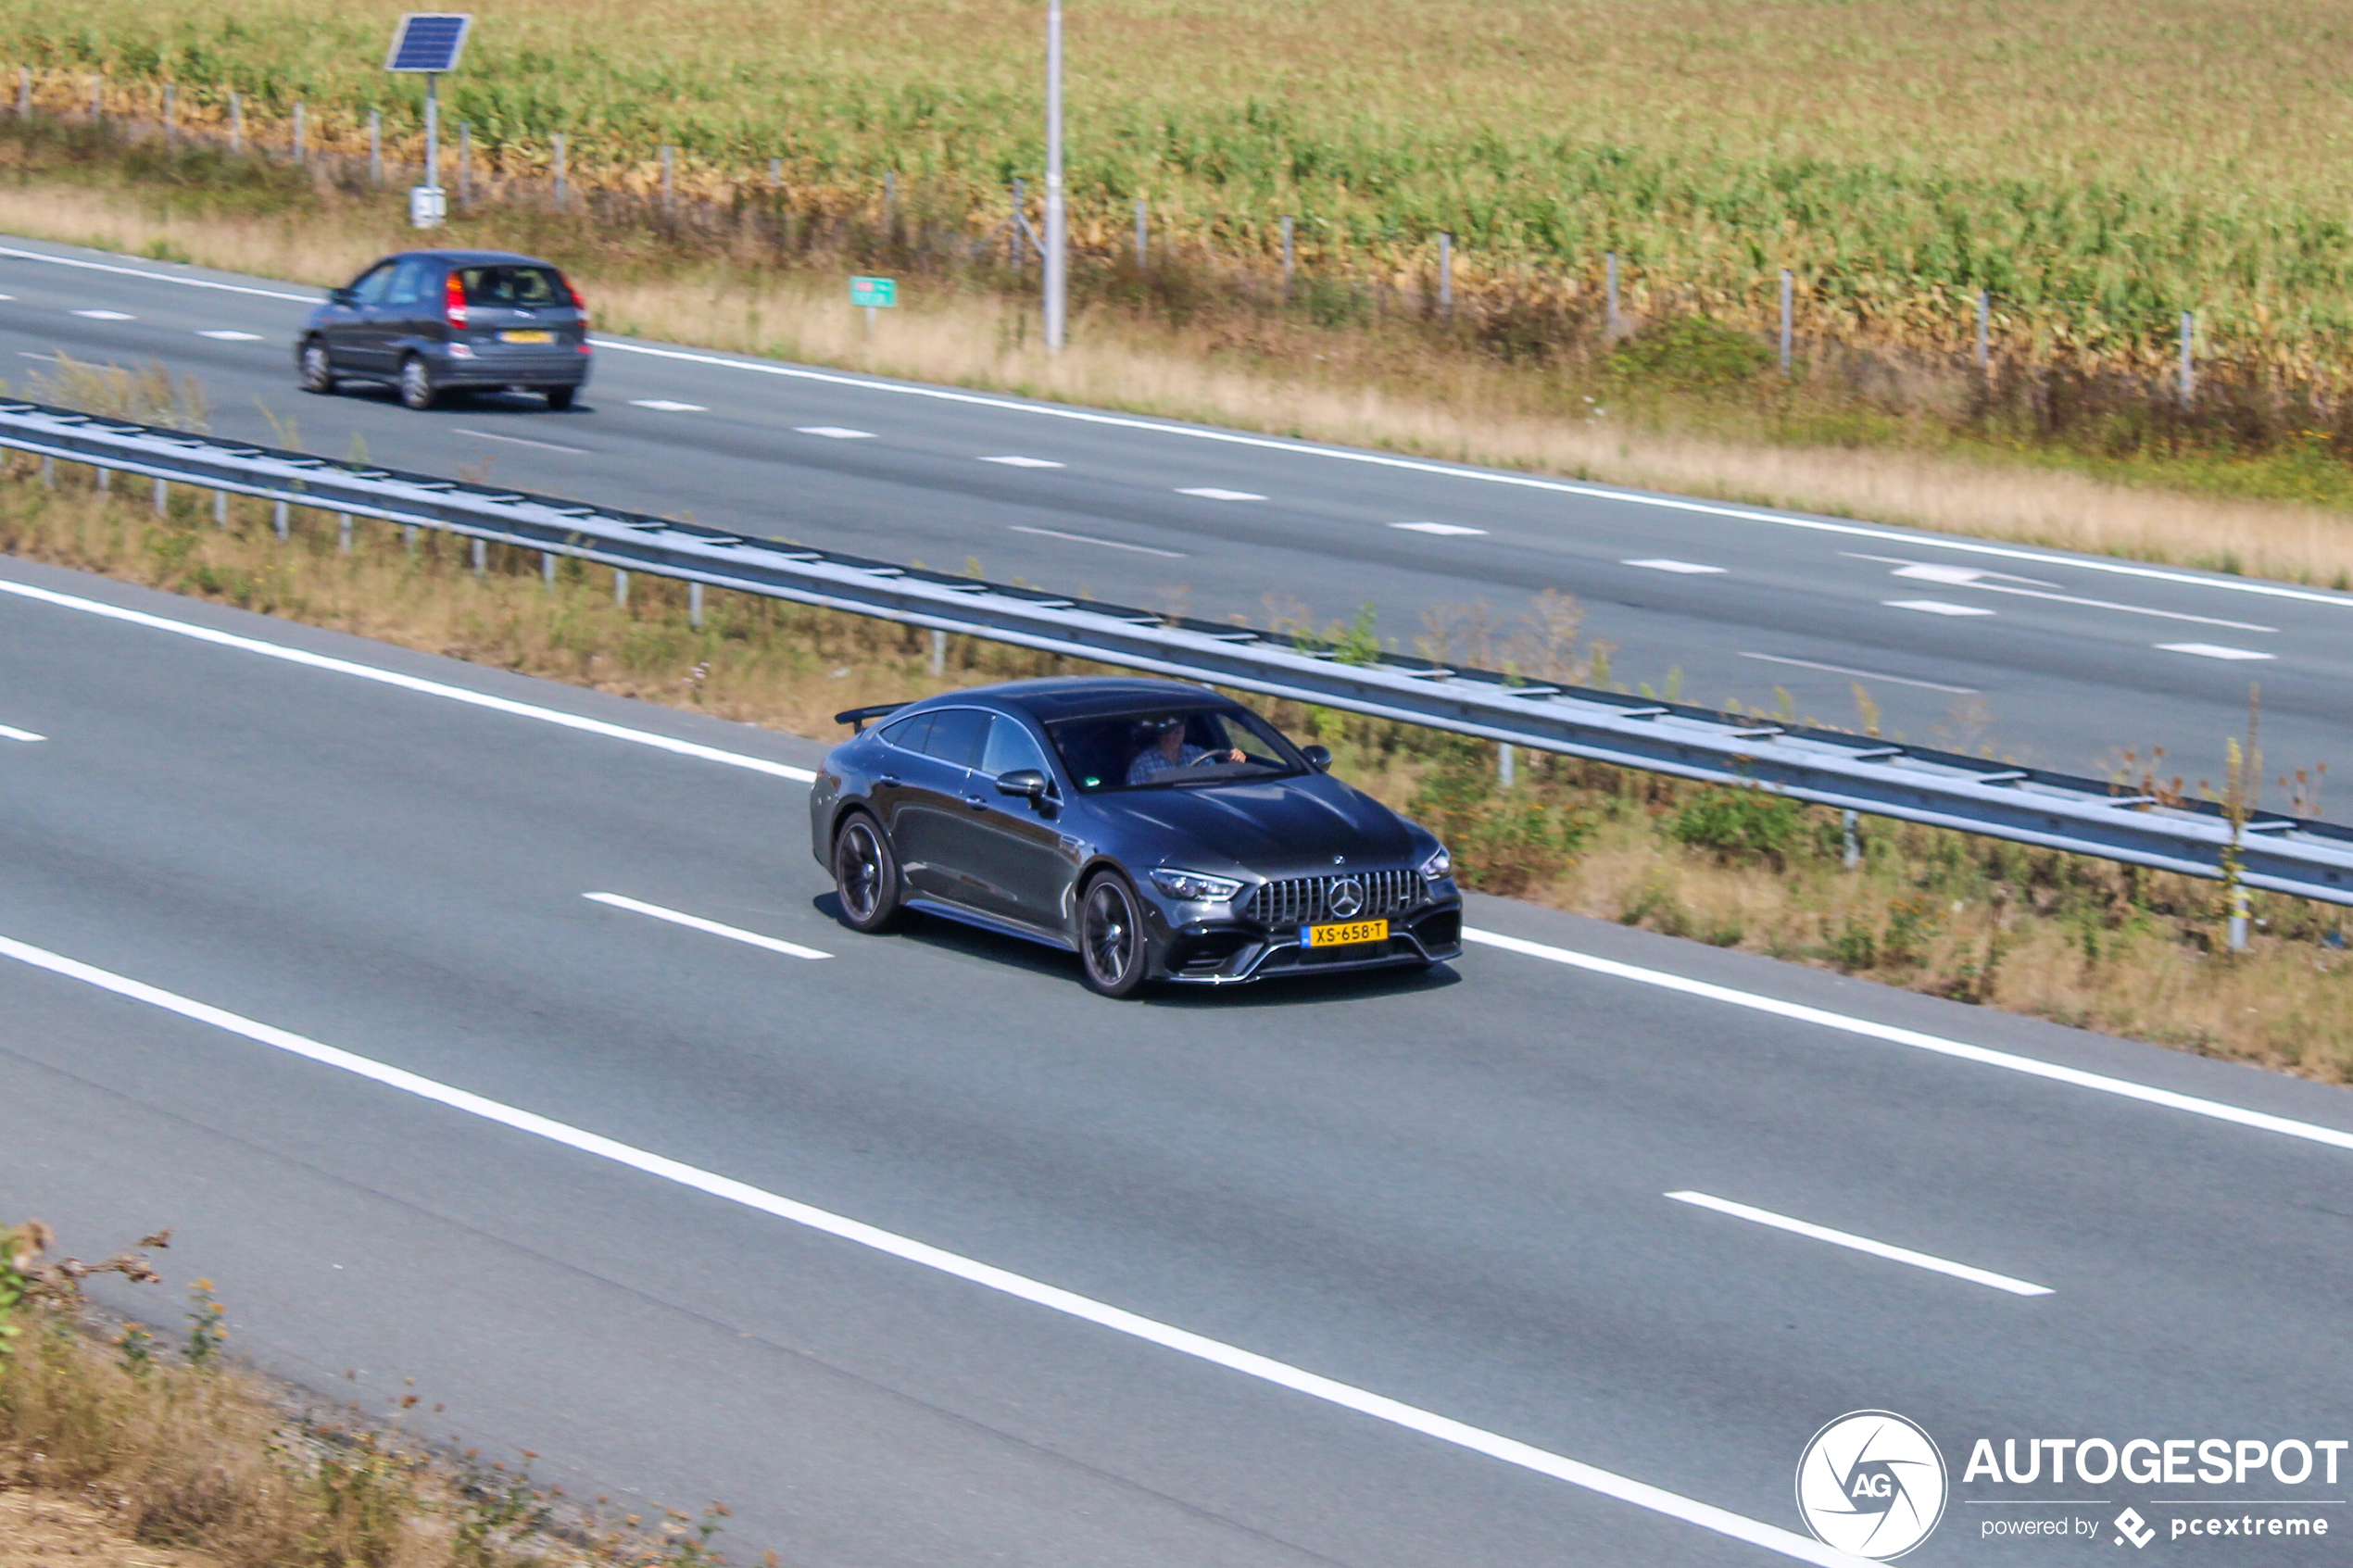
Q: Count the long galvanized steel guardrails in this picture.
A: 1